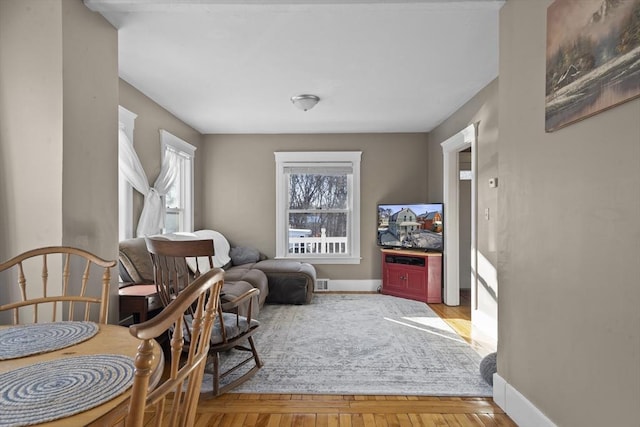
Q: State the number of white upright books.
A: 0